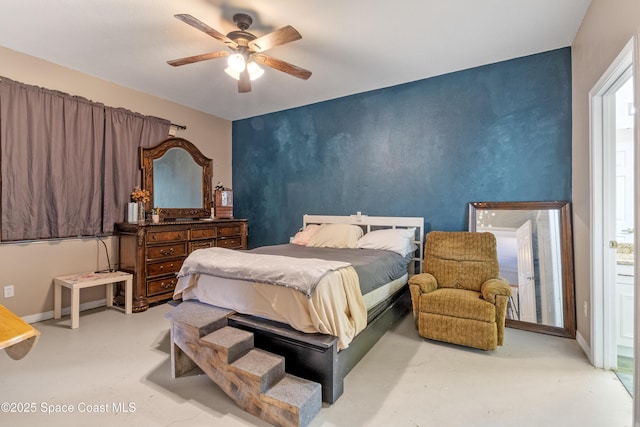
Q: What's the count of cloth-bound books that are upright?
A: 0